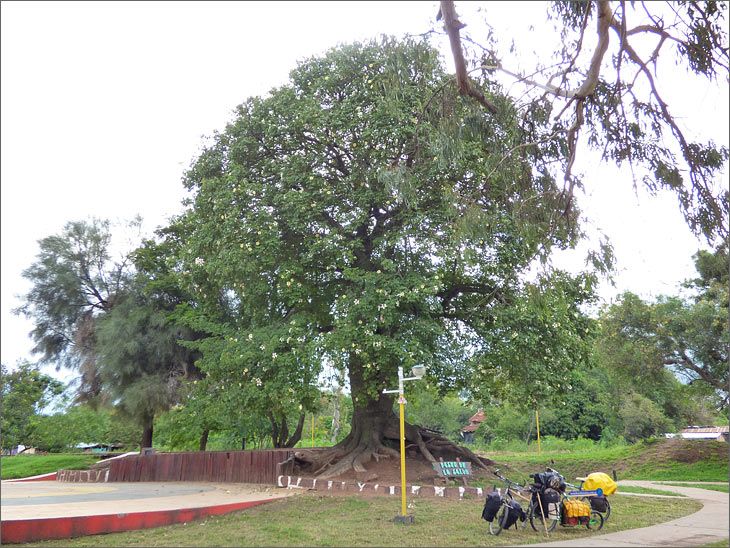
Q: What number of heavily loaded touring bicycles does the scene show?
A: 2